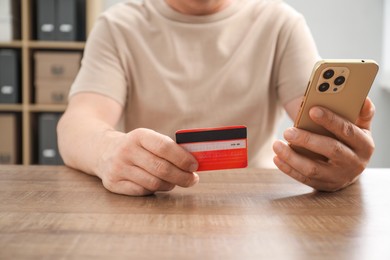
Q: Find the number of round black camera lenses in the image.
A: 3